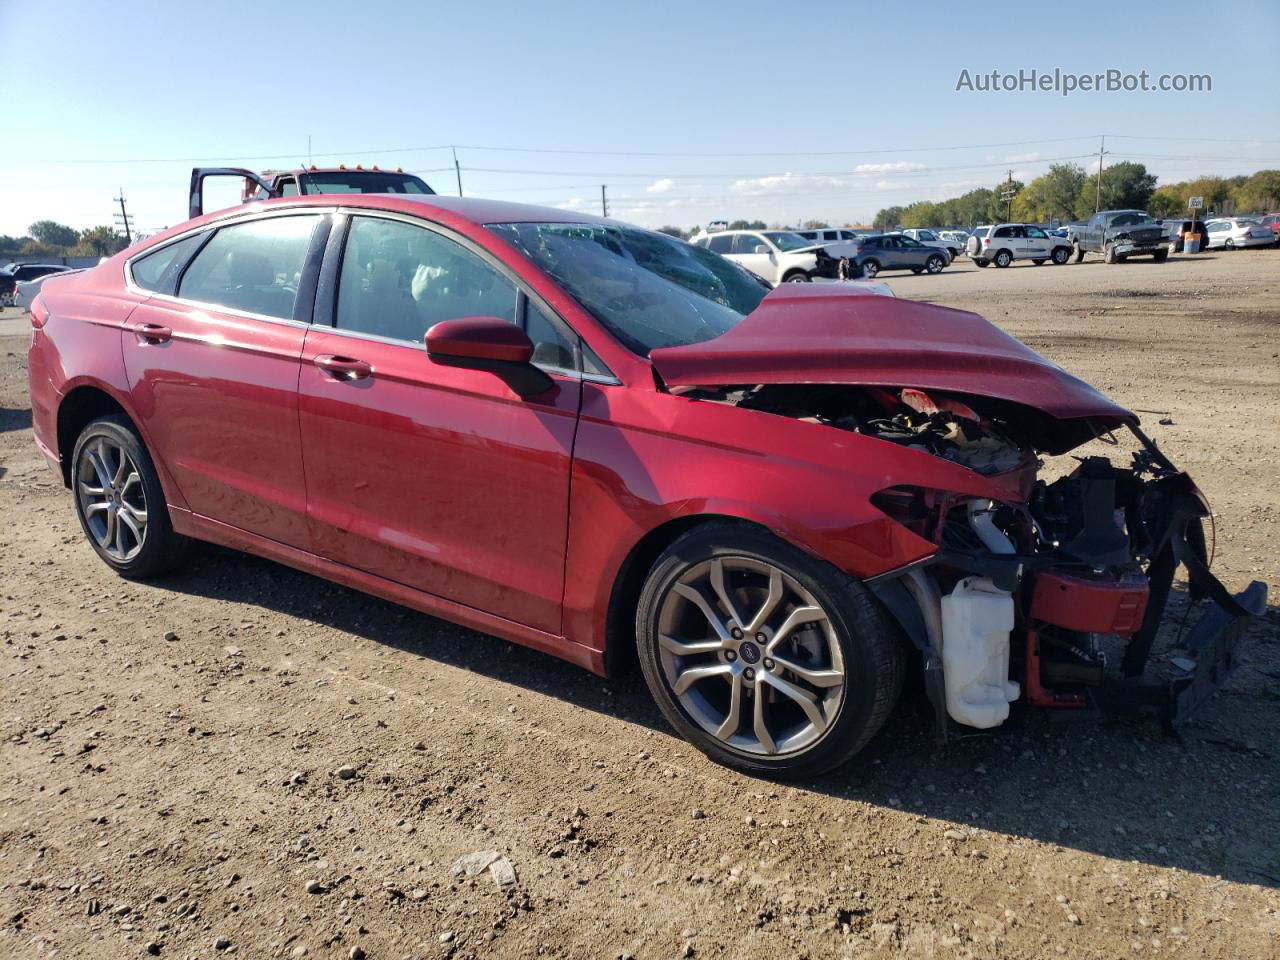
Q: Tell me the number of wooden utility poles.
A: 5